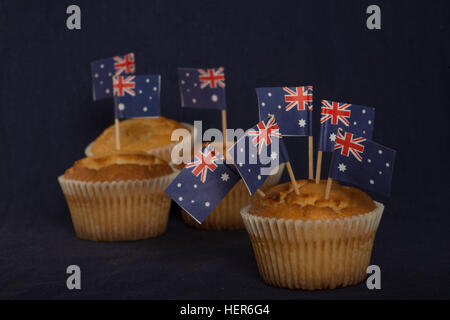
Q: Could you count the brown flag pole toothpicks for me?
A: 7